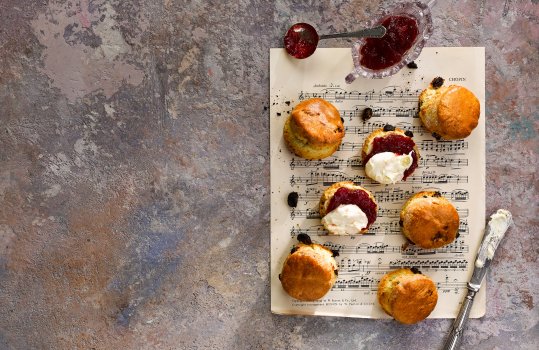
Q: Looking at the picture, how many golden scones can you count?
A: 5